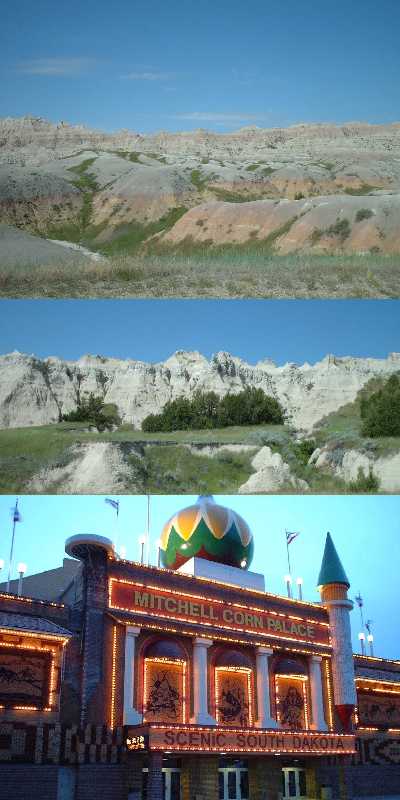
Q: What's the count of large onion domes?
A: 1